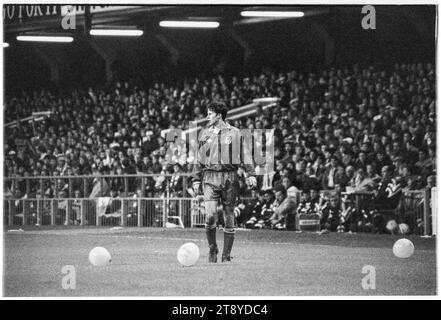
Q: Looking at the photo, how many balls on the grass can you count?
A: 3